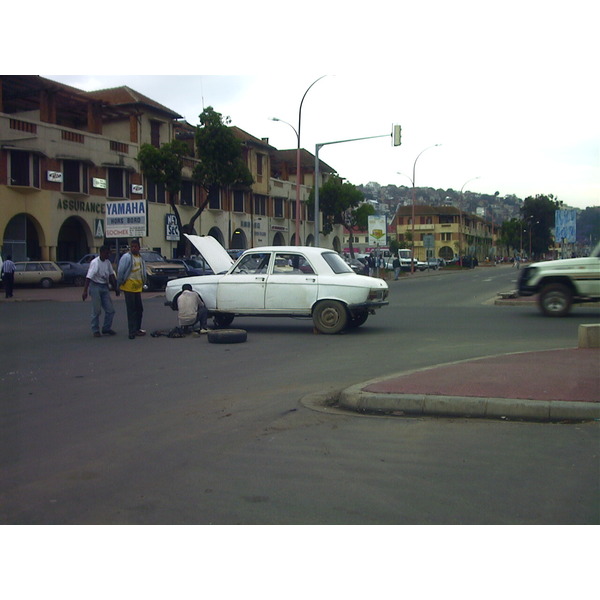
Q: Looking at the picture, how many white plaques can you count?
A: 3